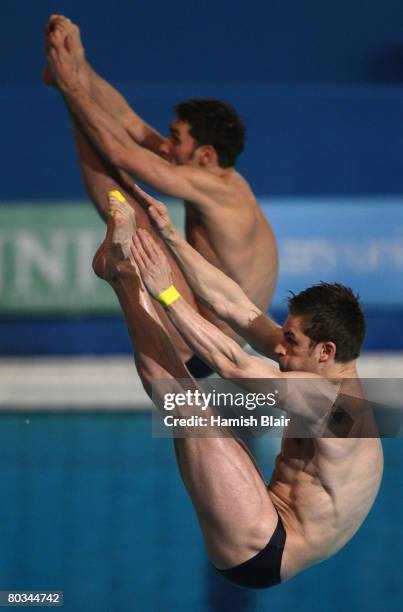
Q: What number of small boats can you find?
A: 0